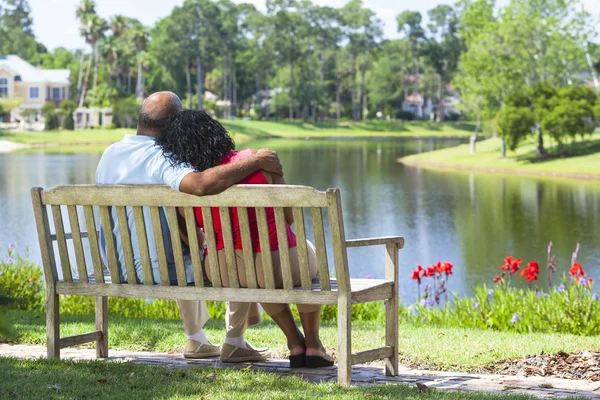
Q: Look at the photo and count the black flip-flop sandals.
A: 2